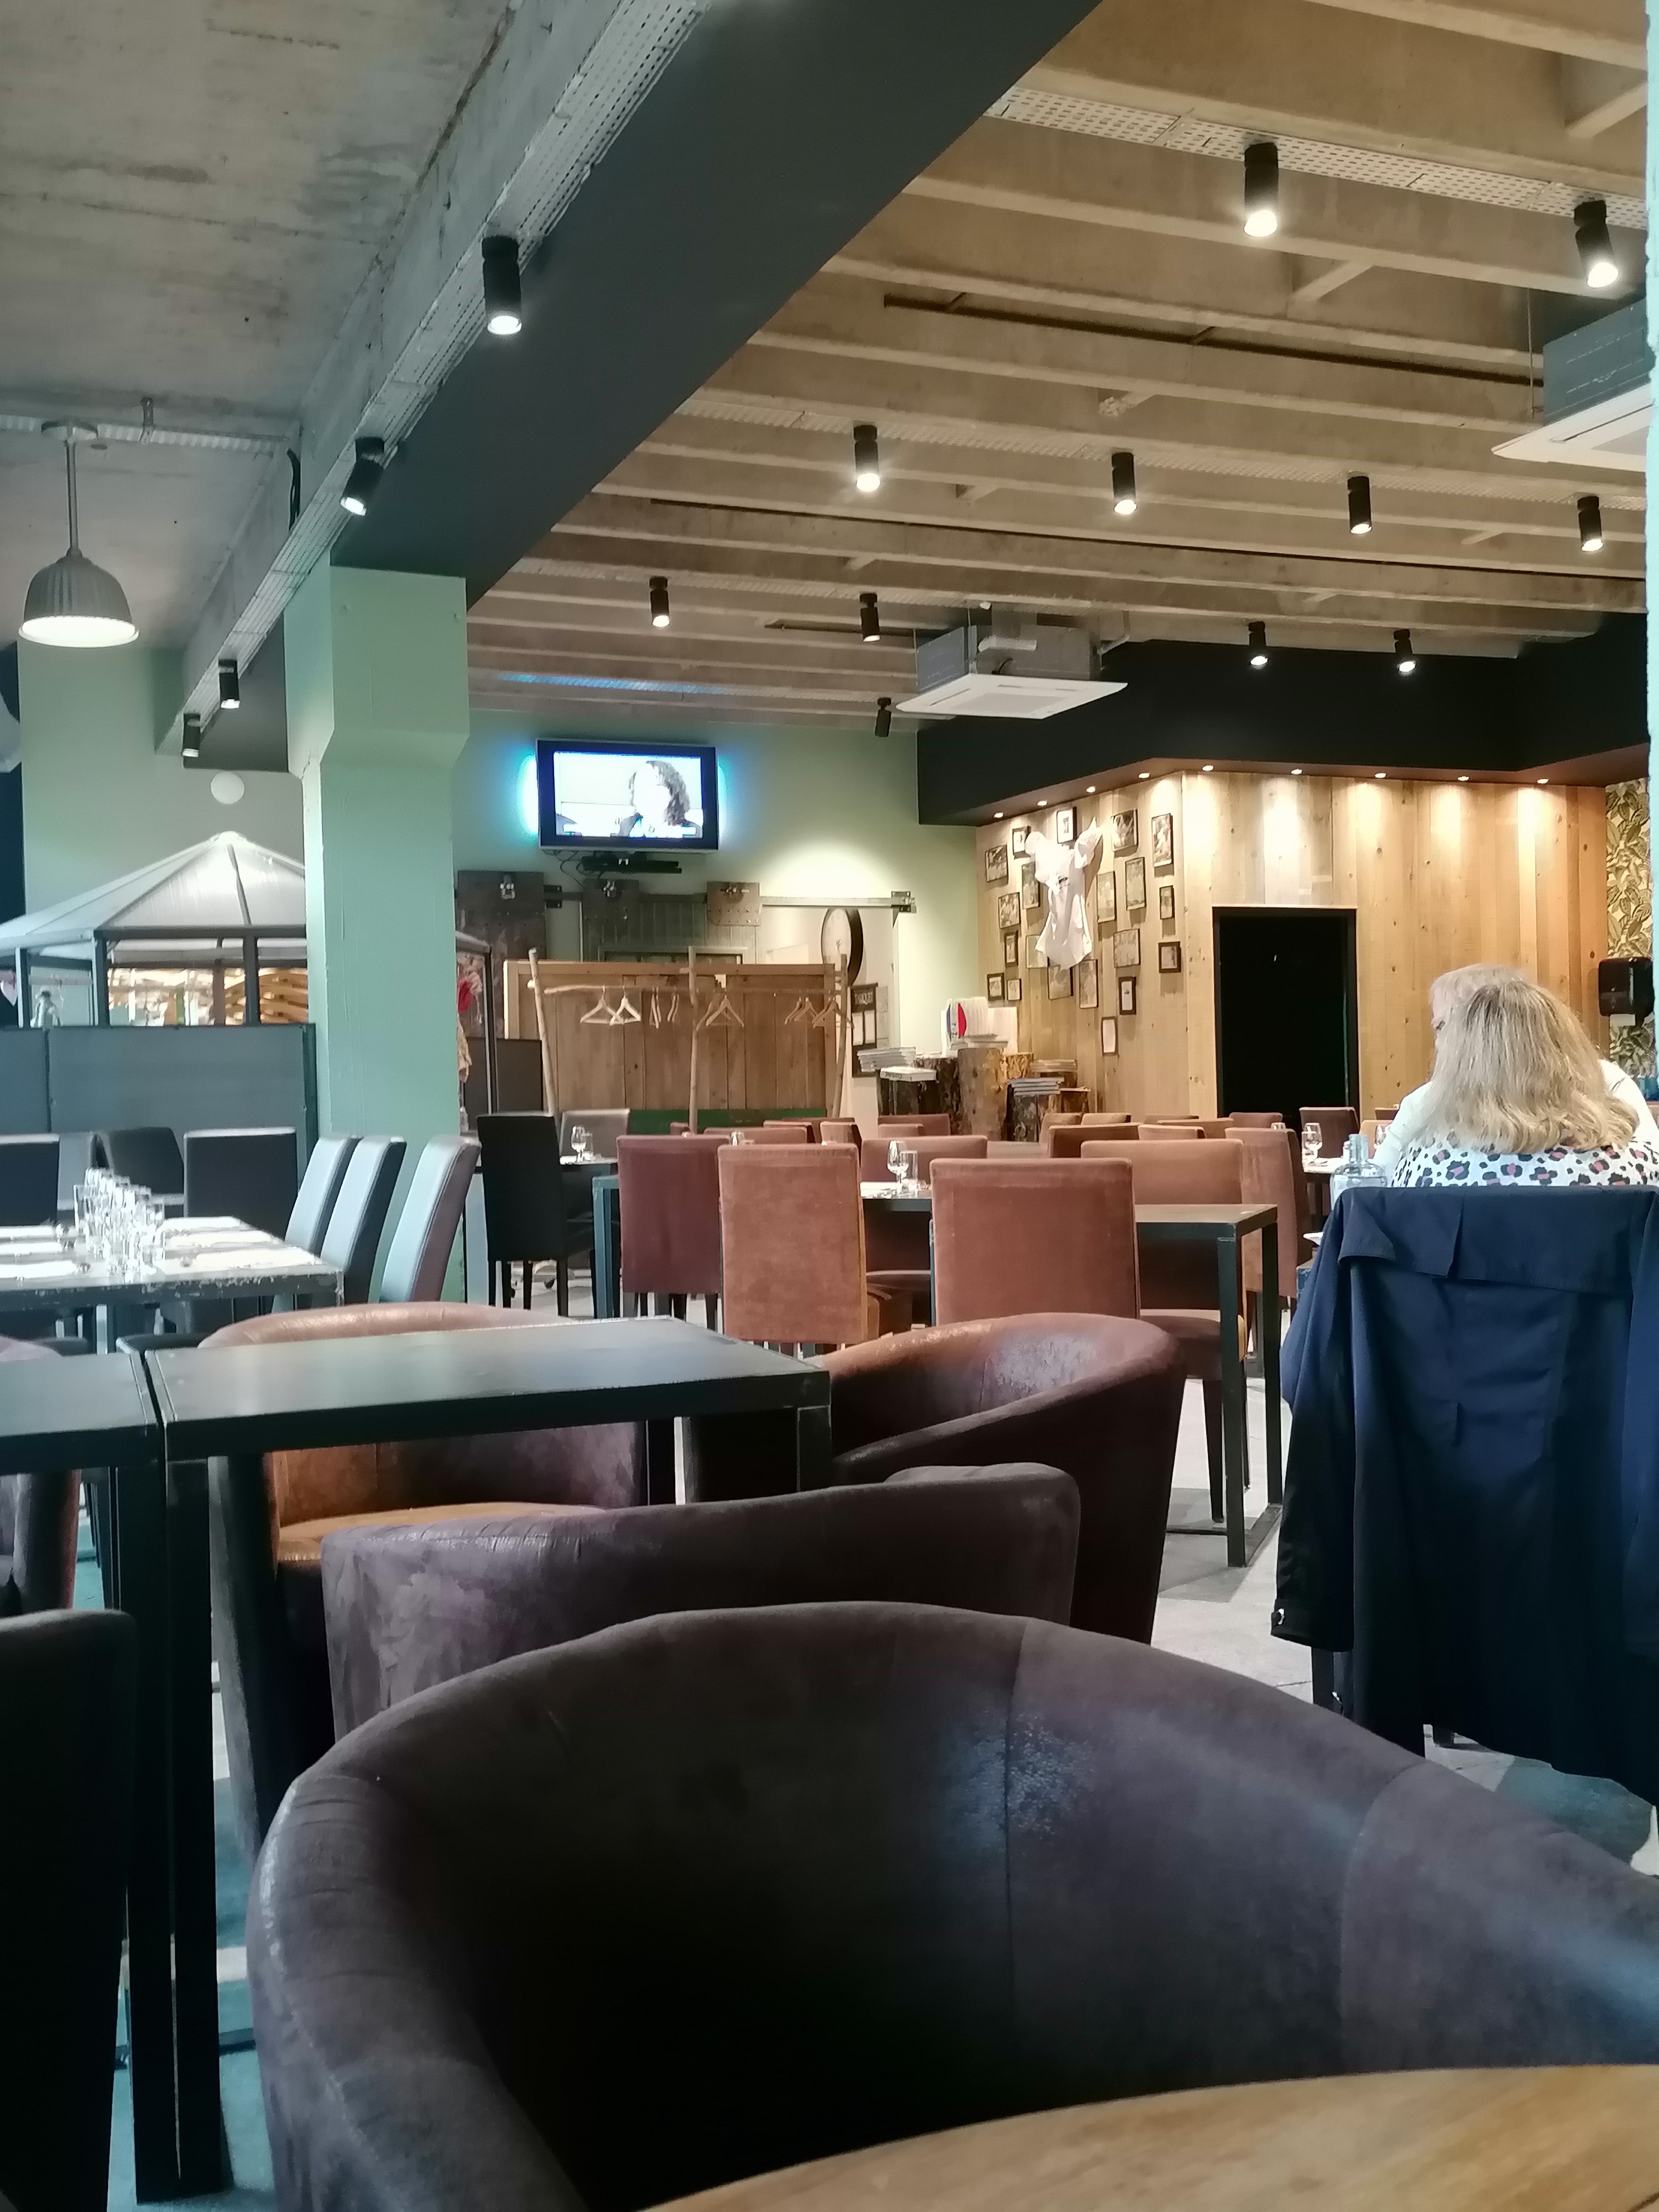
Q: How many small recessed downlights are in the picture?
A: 9